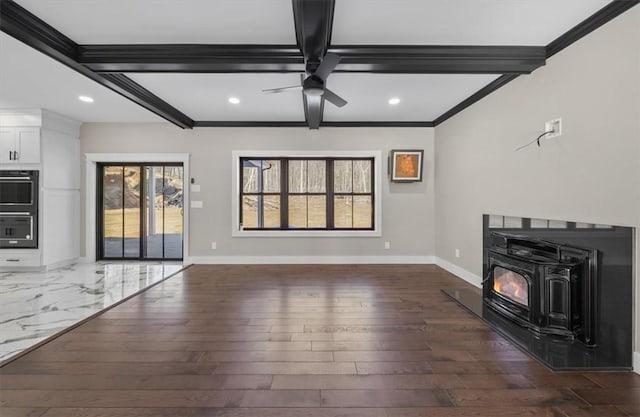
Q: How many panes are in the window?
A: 12